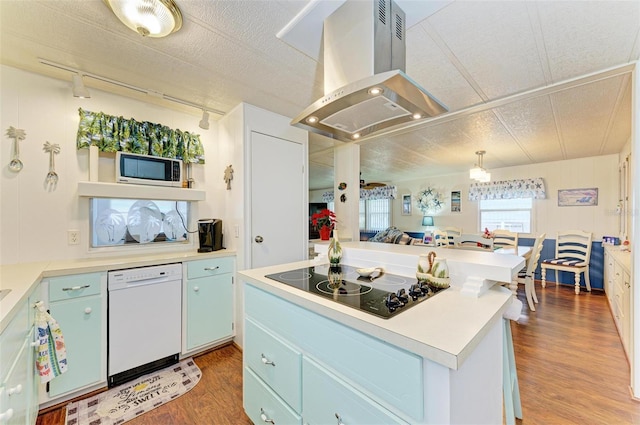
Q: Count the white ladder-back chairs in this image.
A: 6